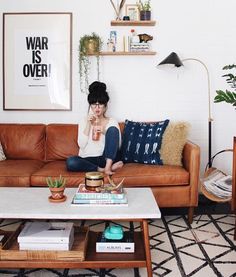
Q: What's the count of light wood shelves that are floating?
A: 2